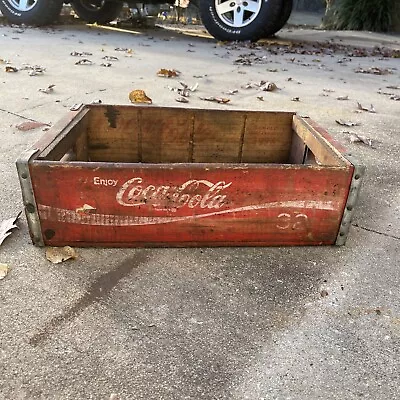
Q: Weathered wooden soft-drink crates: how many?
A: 1